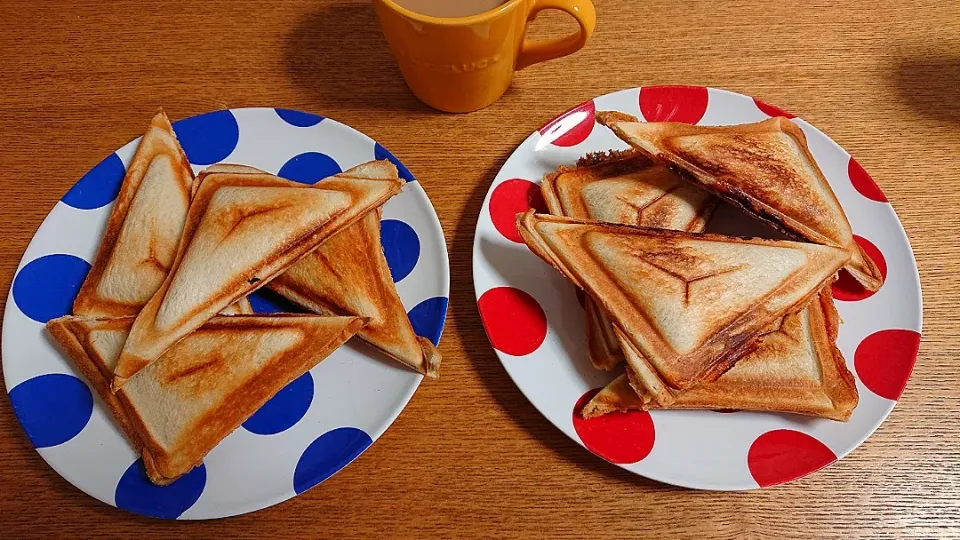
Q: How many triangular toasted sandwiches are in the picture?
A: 8